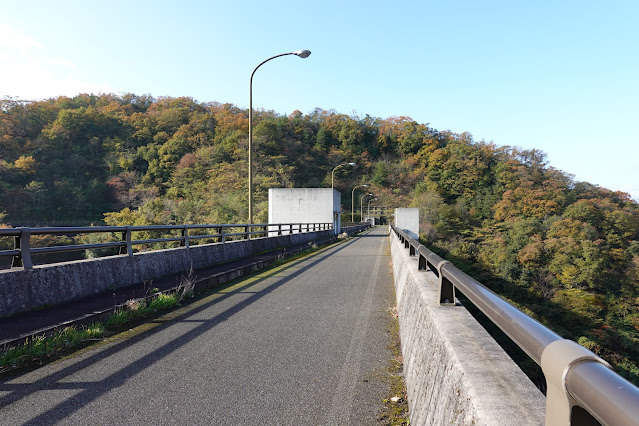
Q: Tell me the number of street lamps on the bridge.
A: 5